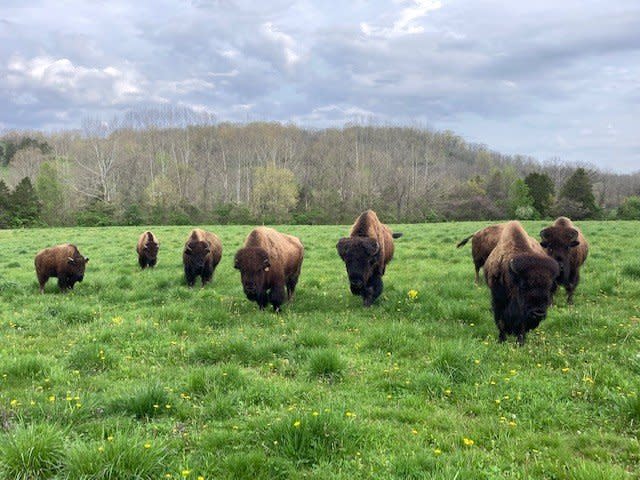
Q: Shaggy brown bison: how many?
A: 8